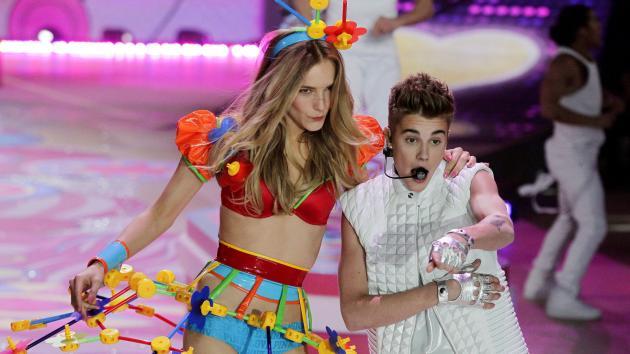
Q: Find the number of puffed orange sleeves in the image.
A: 2